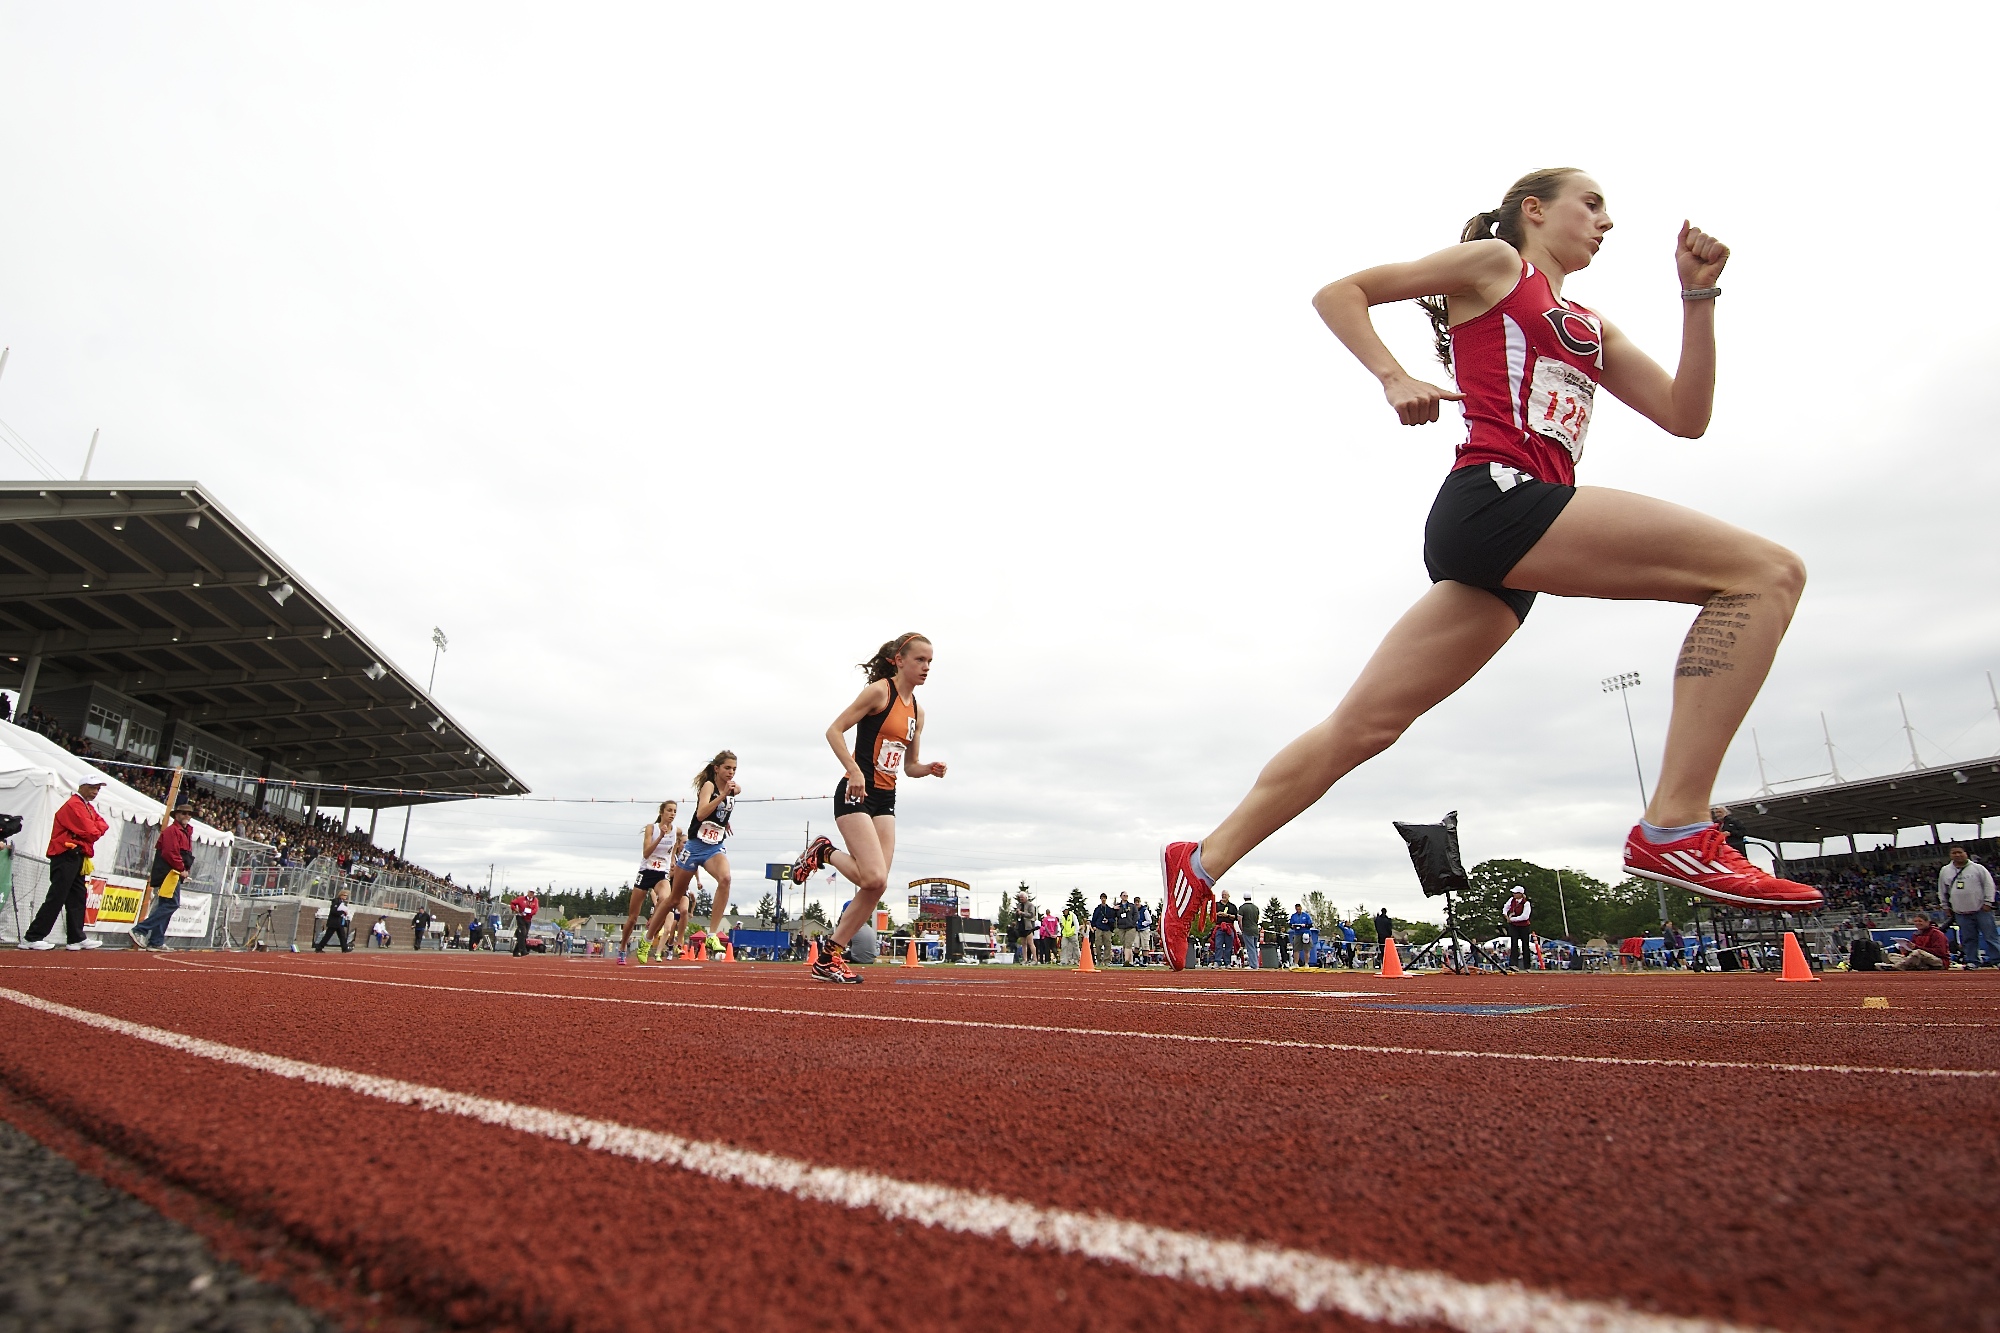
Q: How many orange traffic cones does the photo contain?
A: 9